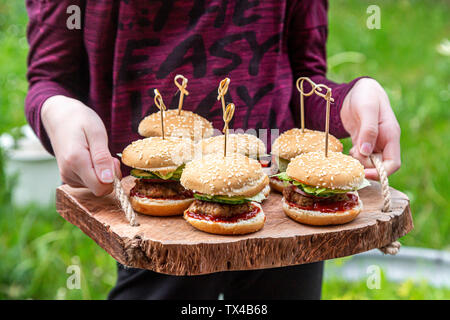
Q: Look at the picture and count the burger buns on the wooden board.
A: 6